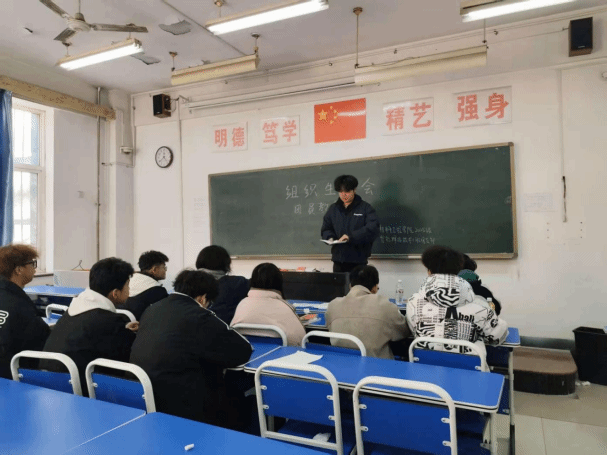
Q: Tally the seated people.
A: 9